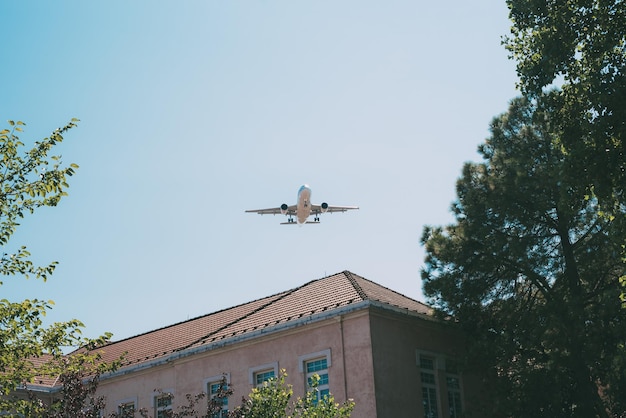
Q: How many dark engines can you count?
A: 2